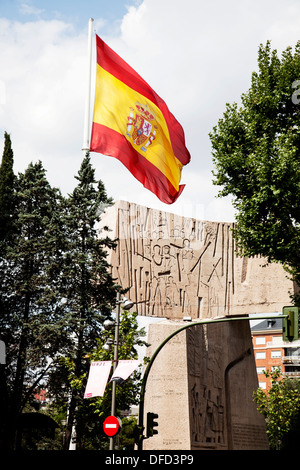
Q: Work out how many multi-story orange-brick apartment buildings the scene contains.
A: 1